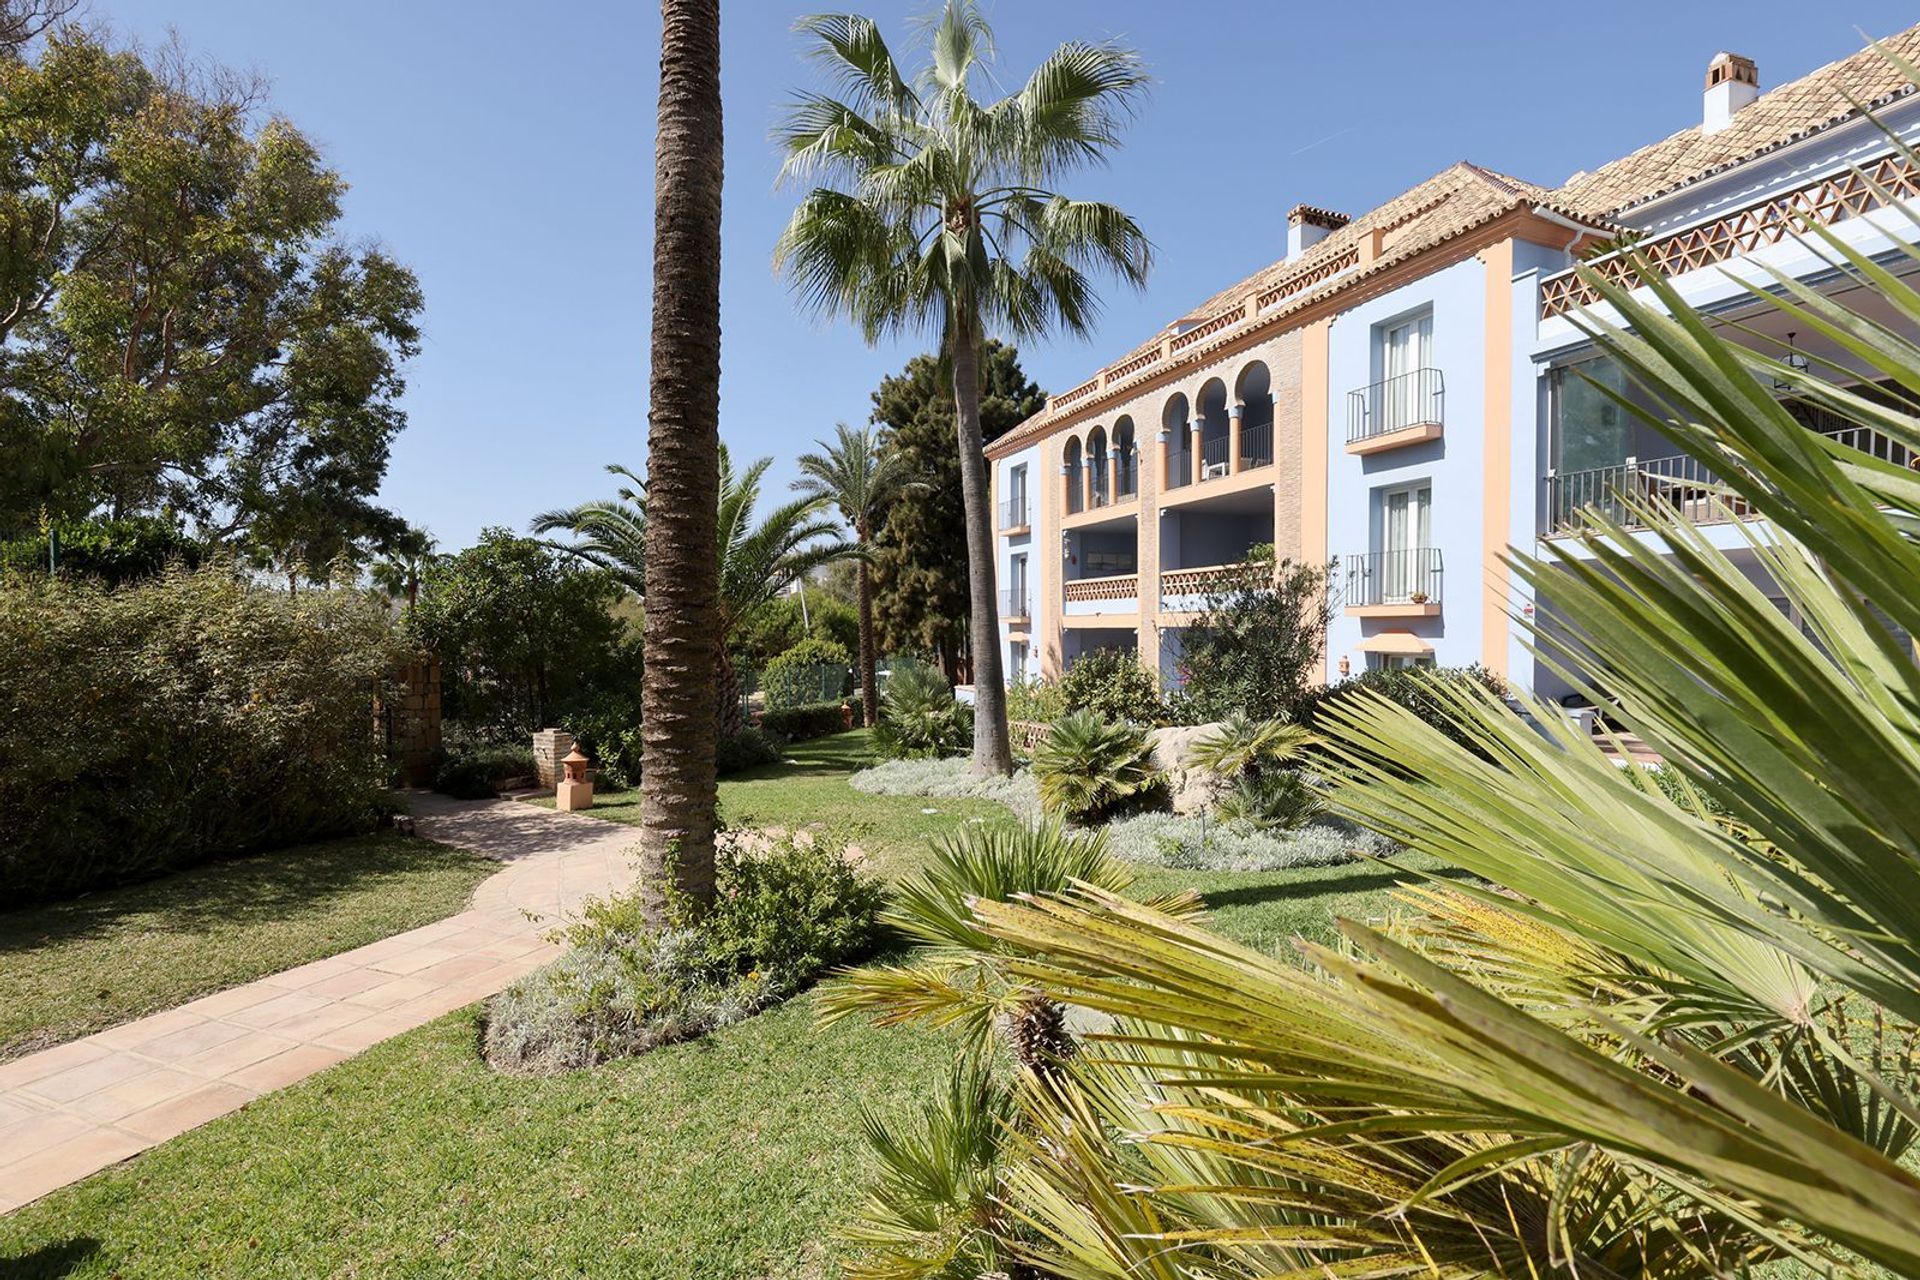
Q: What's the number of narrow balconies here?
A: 4